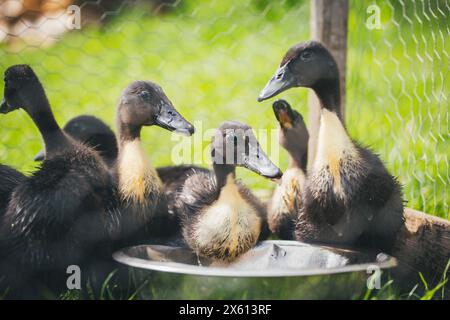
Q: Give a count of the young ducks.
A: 6